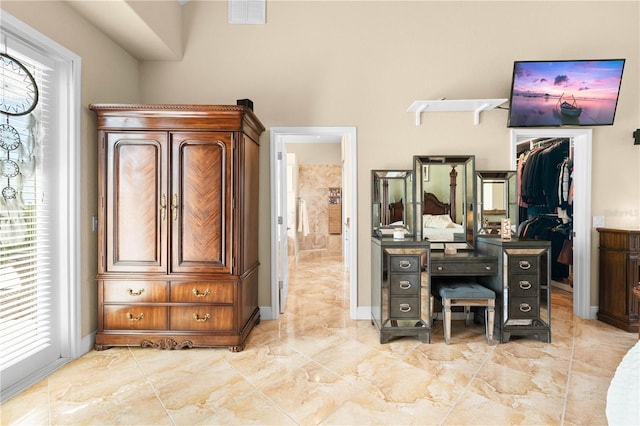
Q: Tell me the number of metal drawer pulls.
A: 12